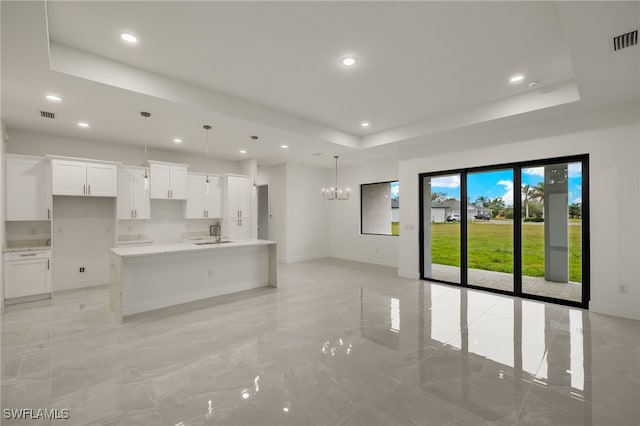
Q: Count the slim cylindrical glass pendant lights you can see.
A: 3